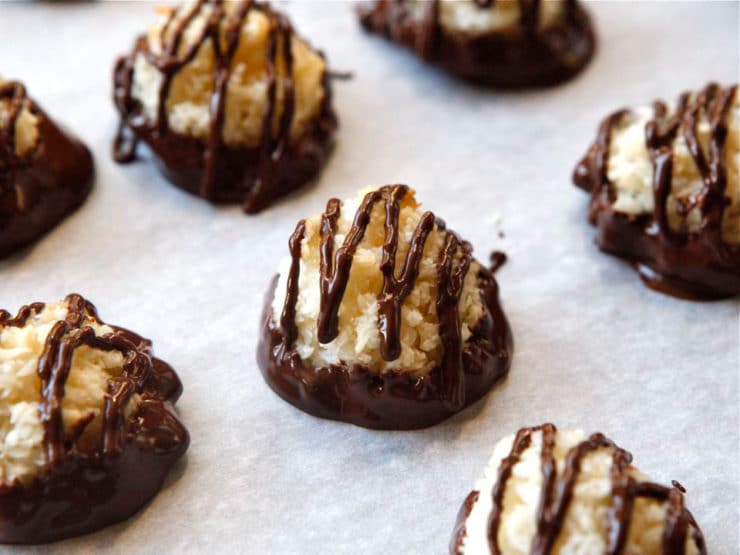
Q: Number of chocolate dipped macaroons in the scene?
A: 7